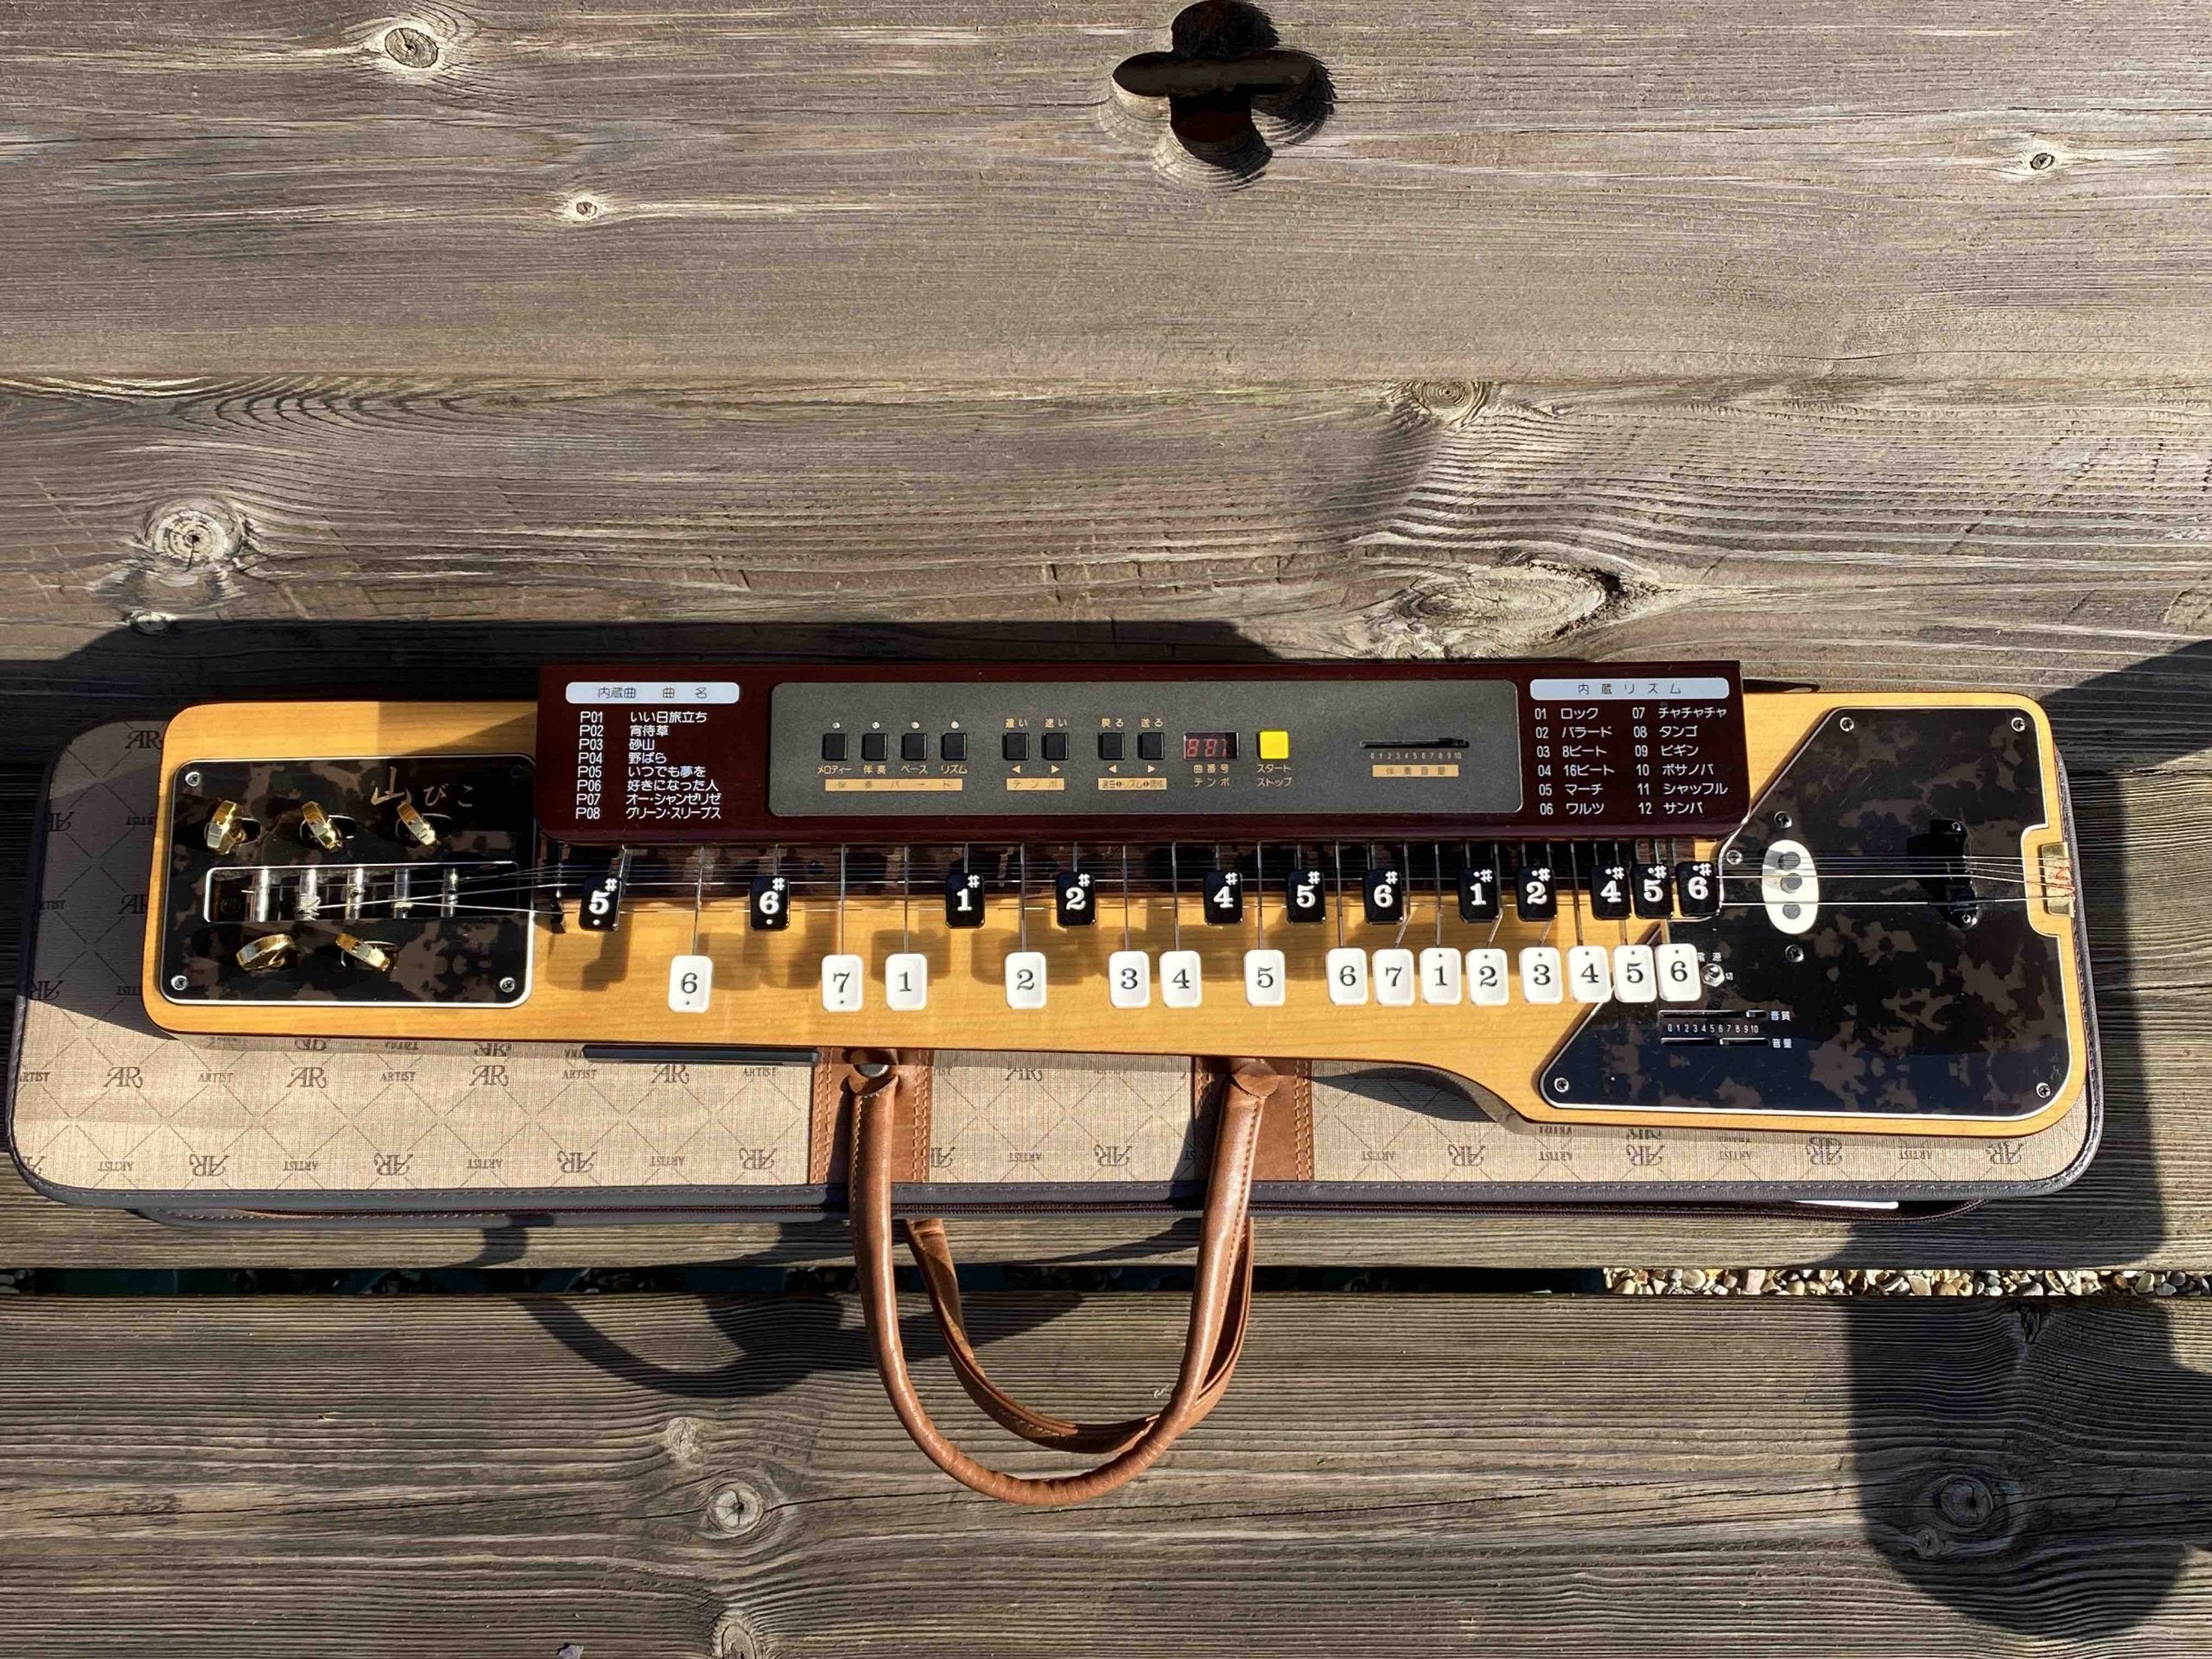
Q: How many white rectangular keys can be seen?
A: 15